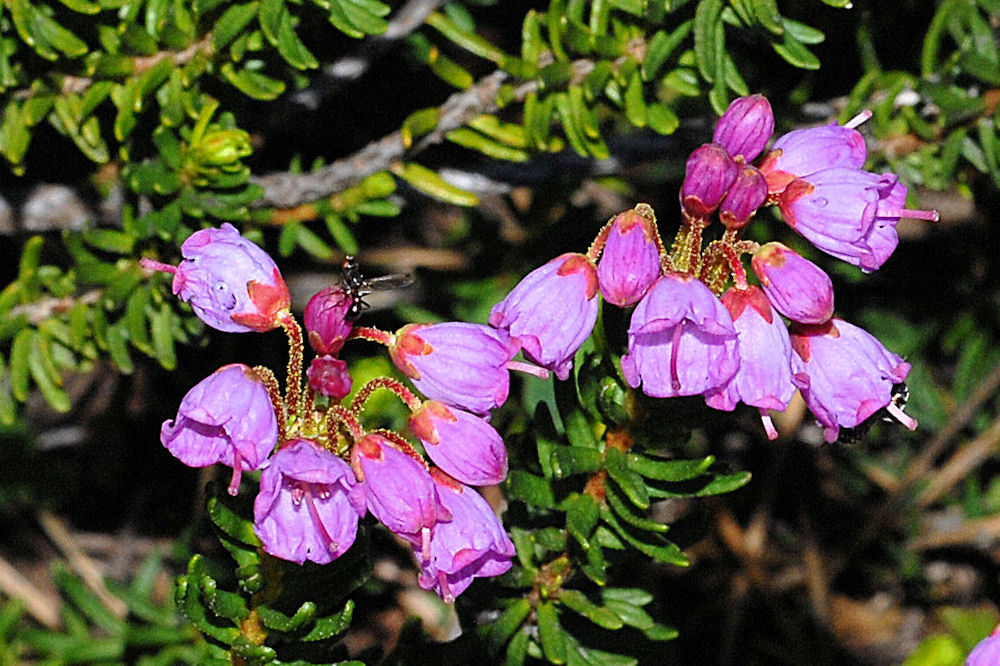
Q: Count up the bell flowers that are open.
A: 12